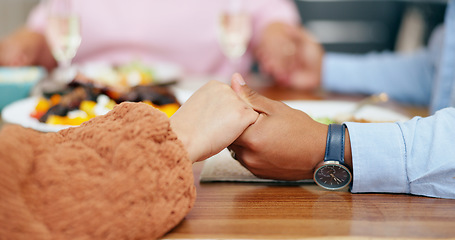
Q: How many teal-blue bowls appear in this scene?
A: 1